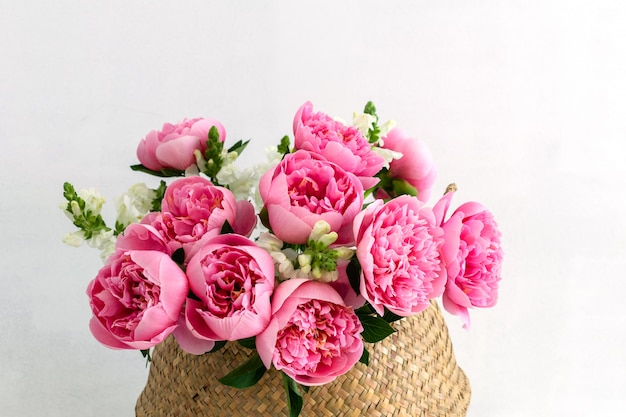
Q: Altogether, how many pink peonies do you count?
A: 10